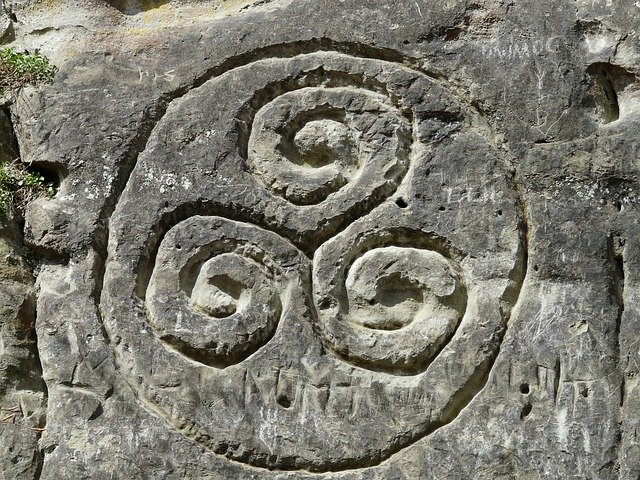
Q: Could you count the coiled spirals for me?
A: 3